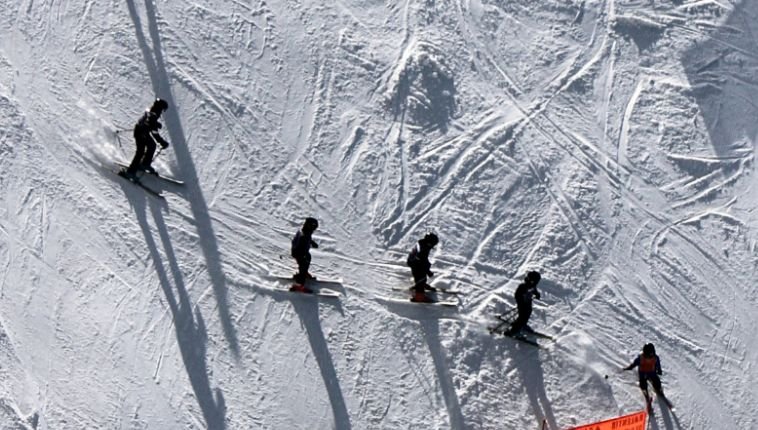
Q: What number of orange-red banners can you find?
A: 1